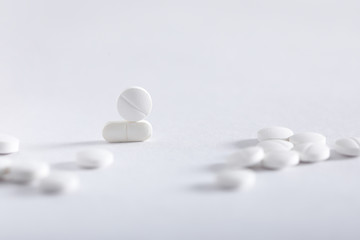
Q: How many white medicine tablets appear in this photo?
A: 15